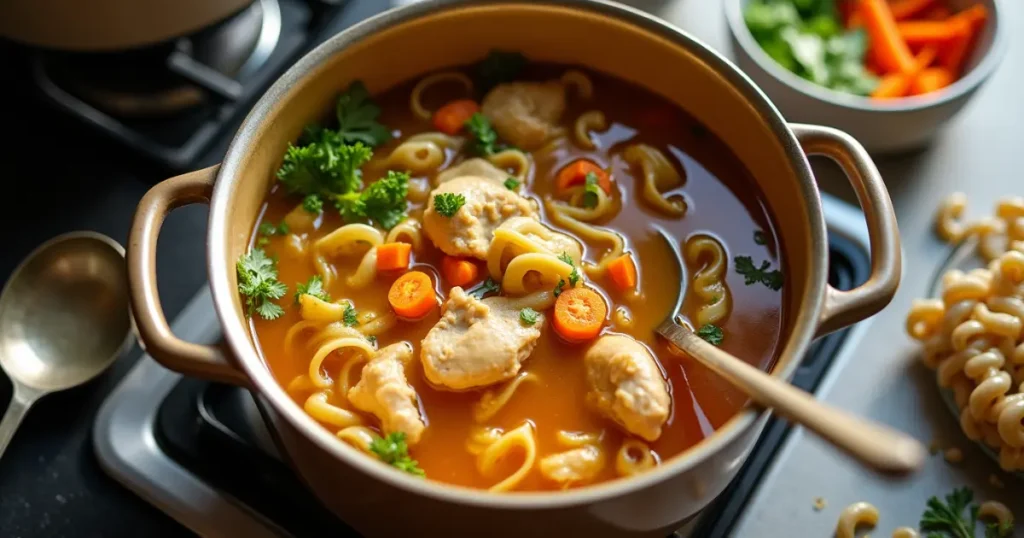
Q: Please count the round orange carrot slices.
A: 2